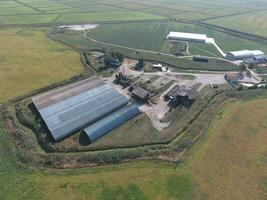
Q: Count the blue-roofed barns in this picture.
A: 2